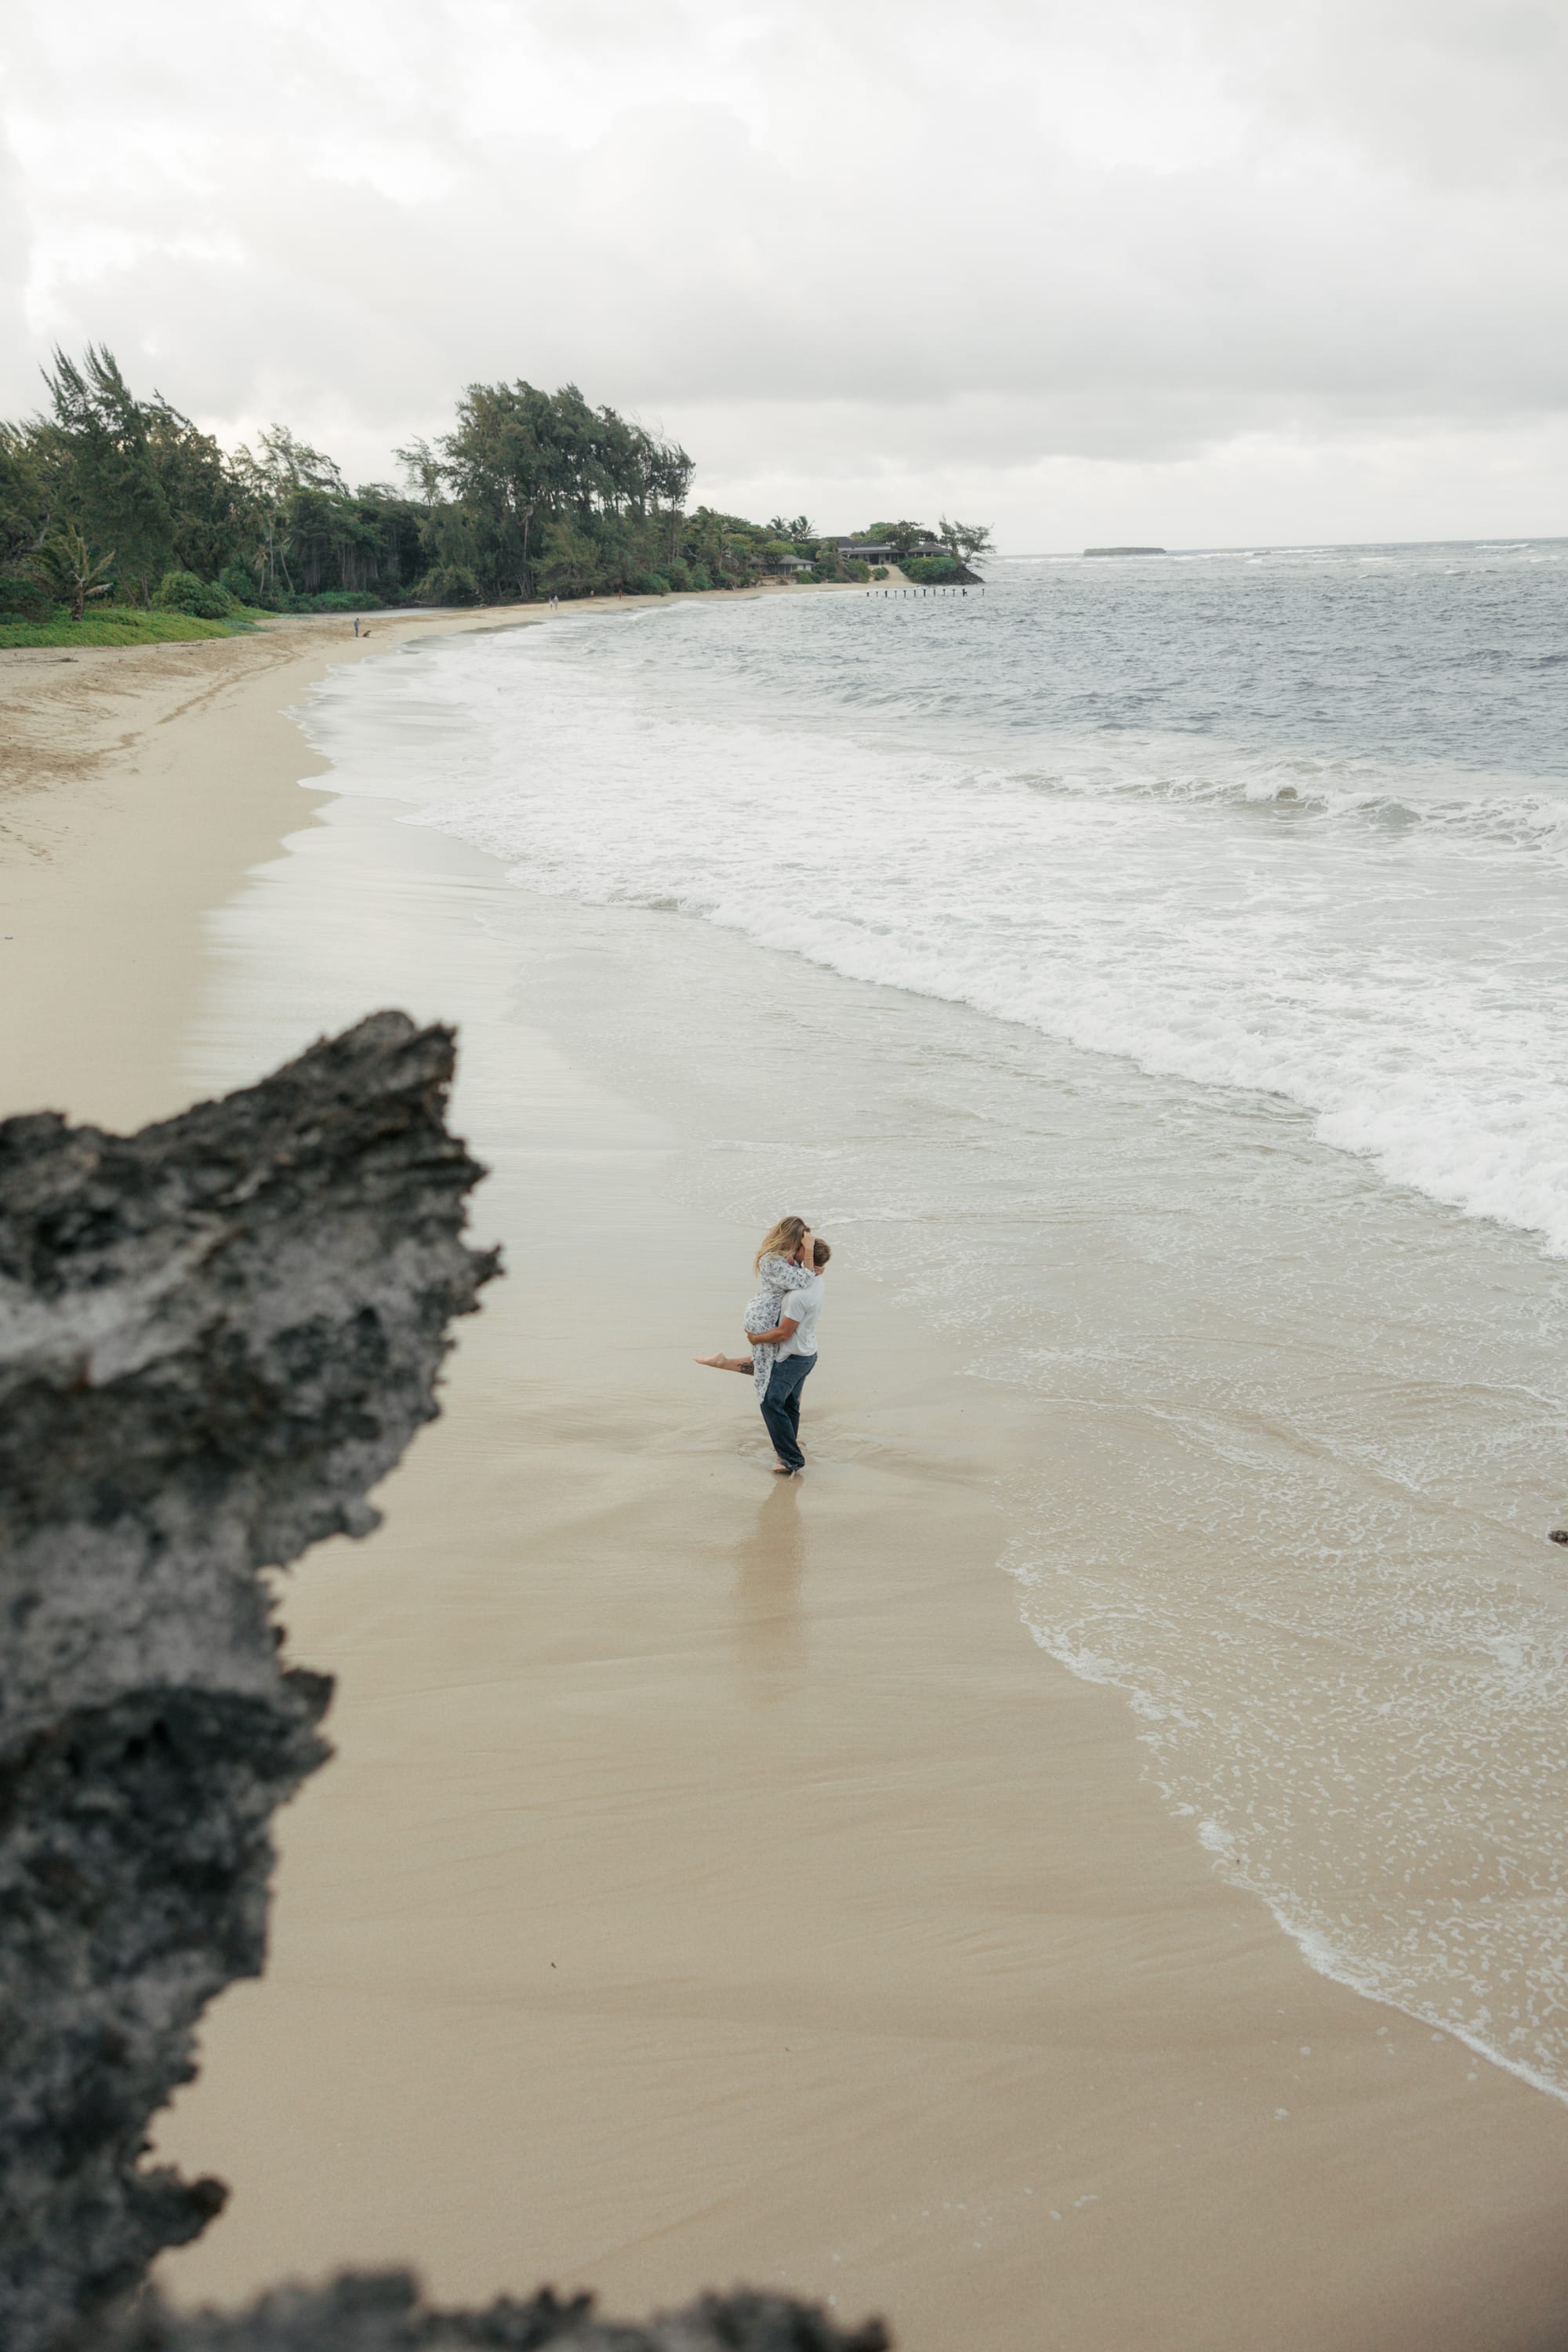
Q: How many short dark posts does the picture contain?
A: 12